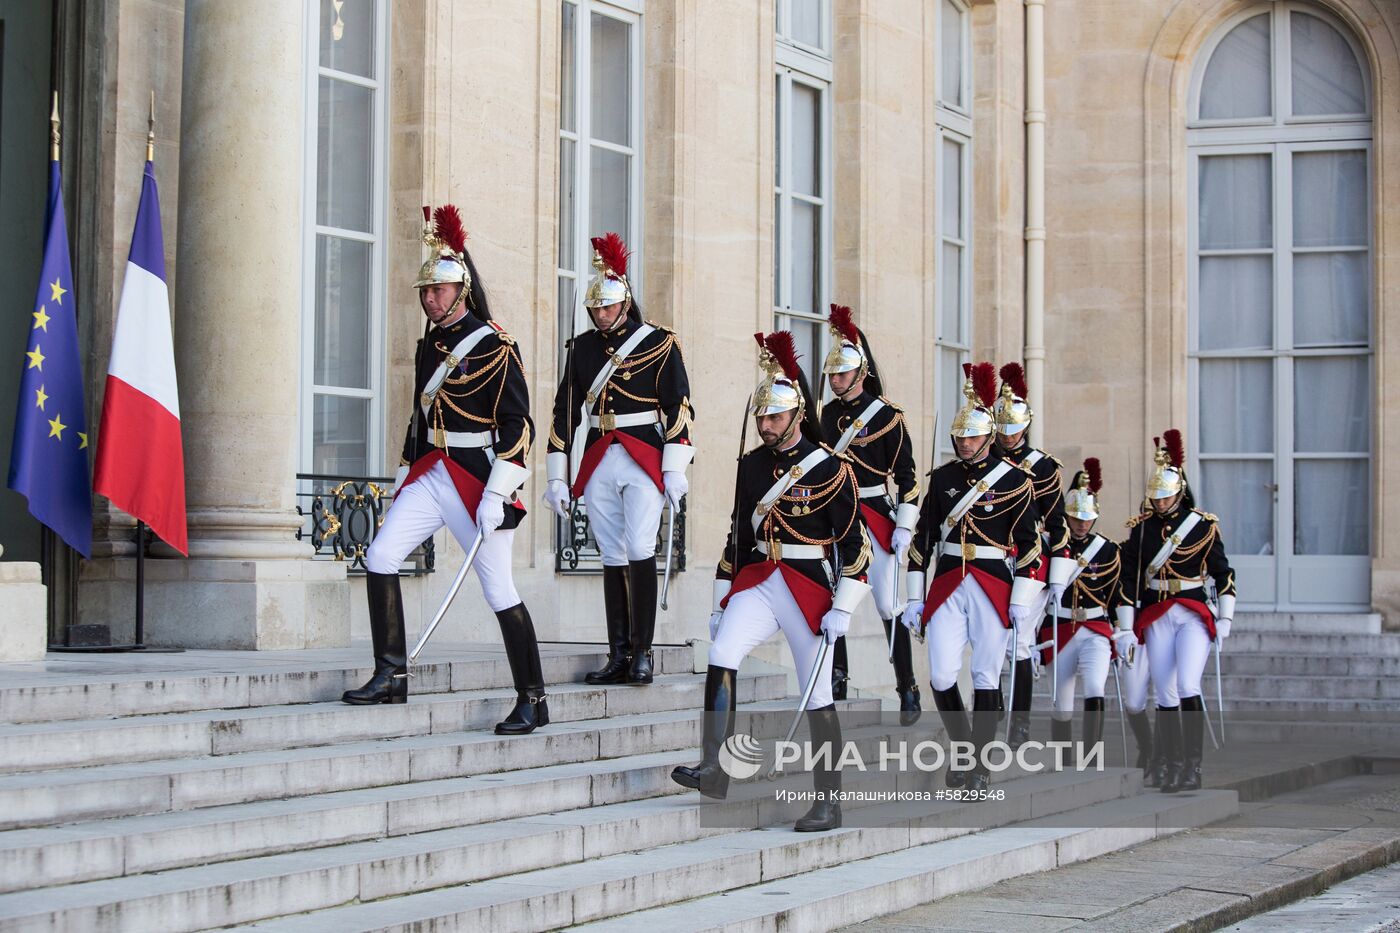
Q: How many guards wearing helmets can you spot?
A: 8